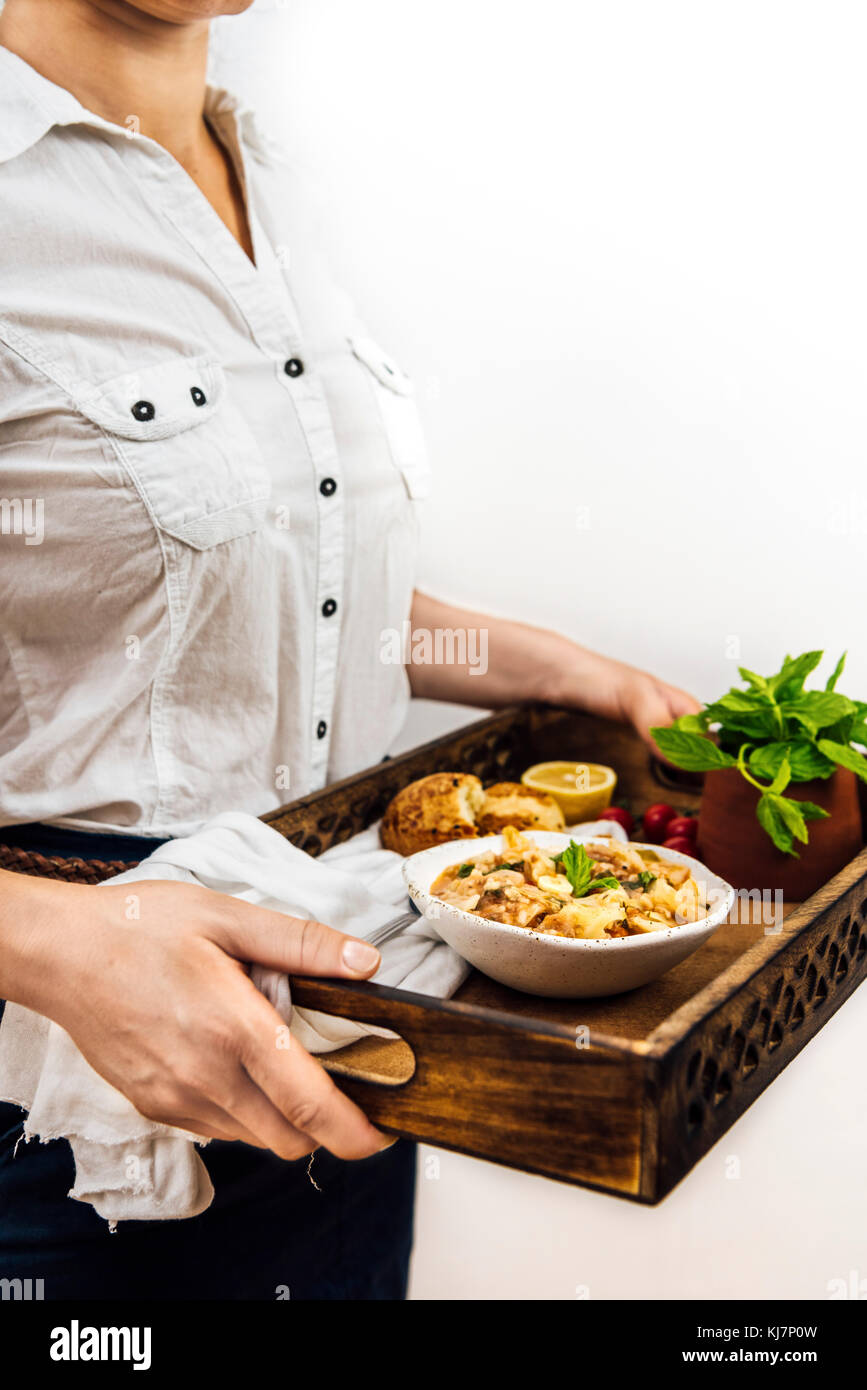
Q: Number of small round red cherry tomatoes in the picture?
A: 4